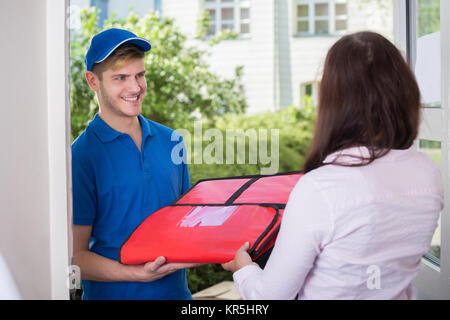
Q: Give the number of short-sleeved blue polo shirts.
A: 1